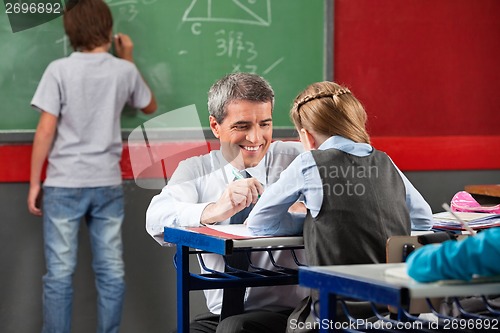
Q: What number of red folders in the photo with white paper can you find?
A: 1